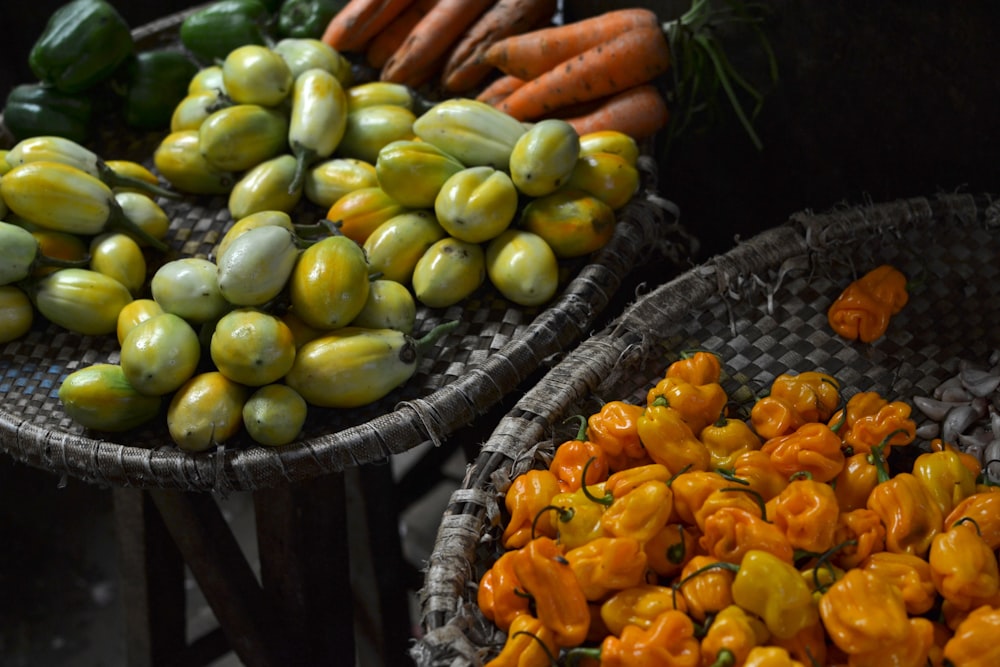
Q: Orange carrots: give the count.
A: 8